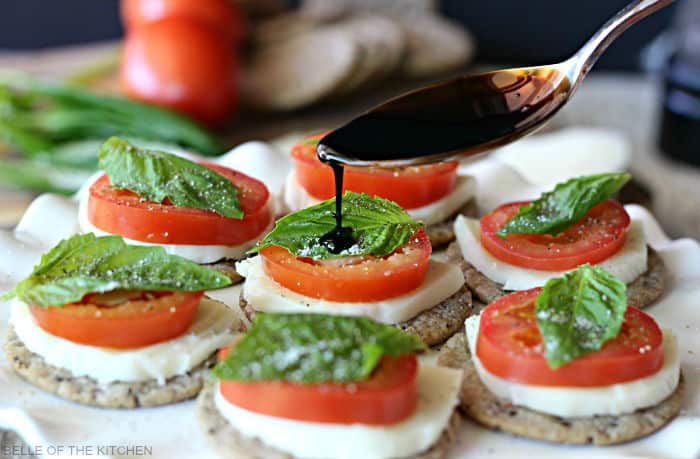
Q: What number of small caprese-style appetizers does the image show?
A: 7